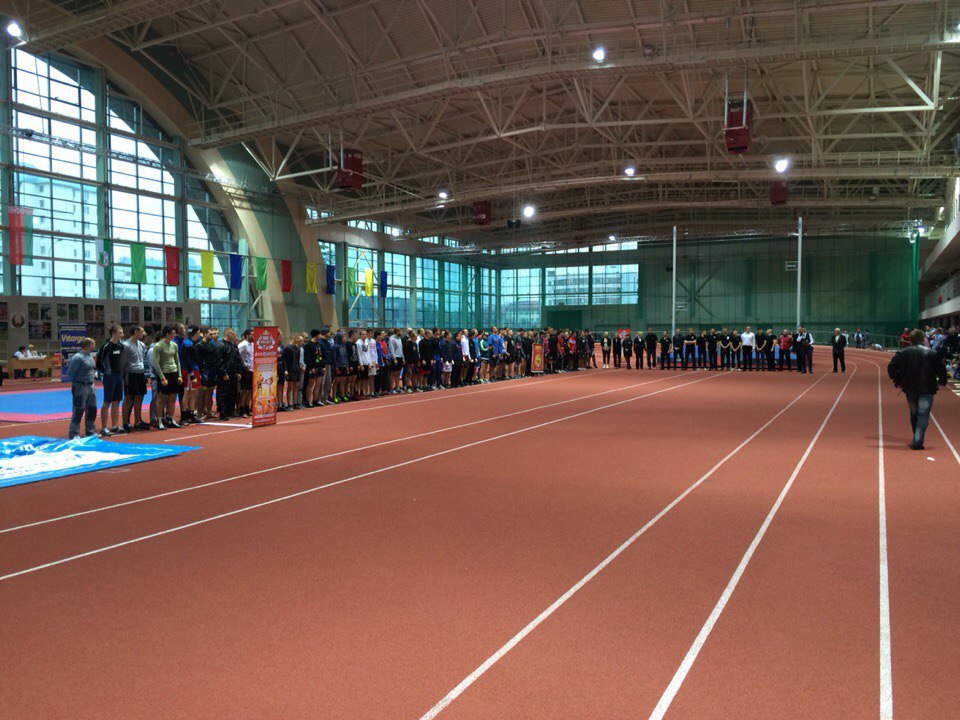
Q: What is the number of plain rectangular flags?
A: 11